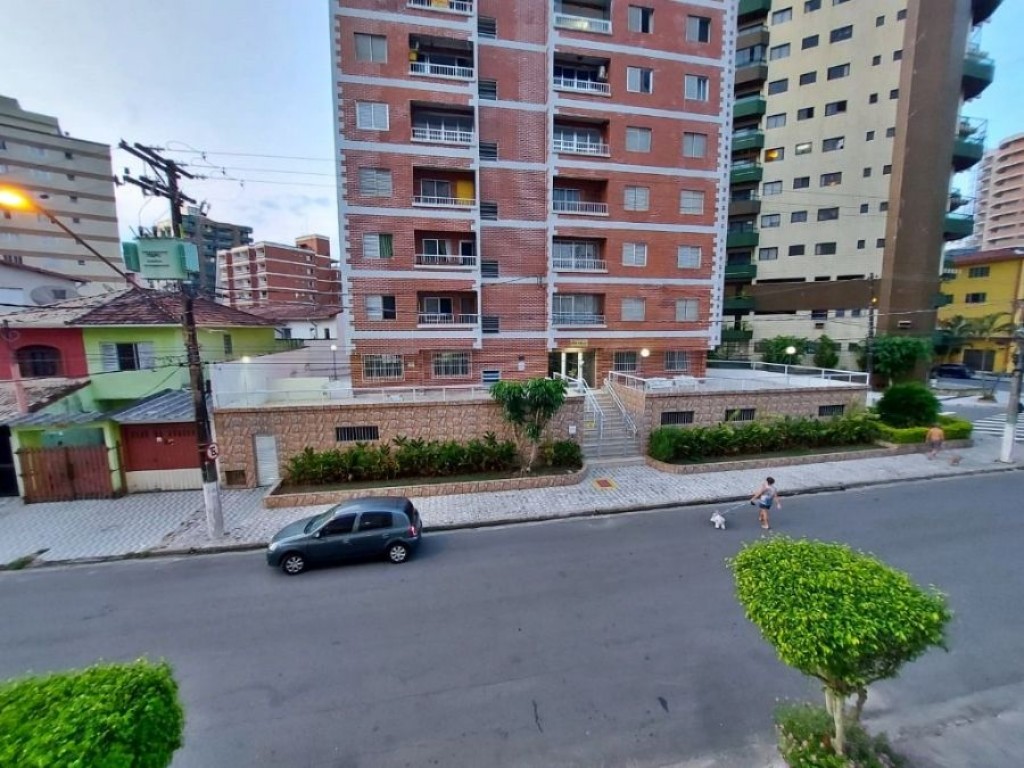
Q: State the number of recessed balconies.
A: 12